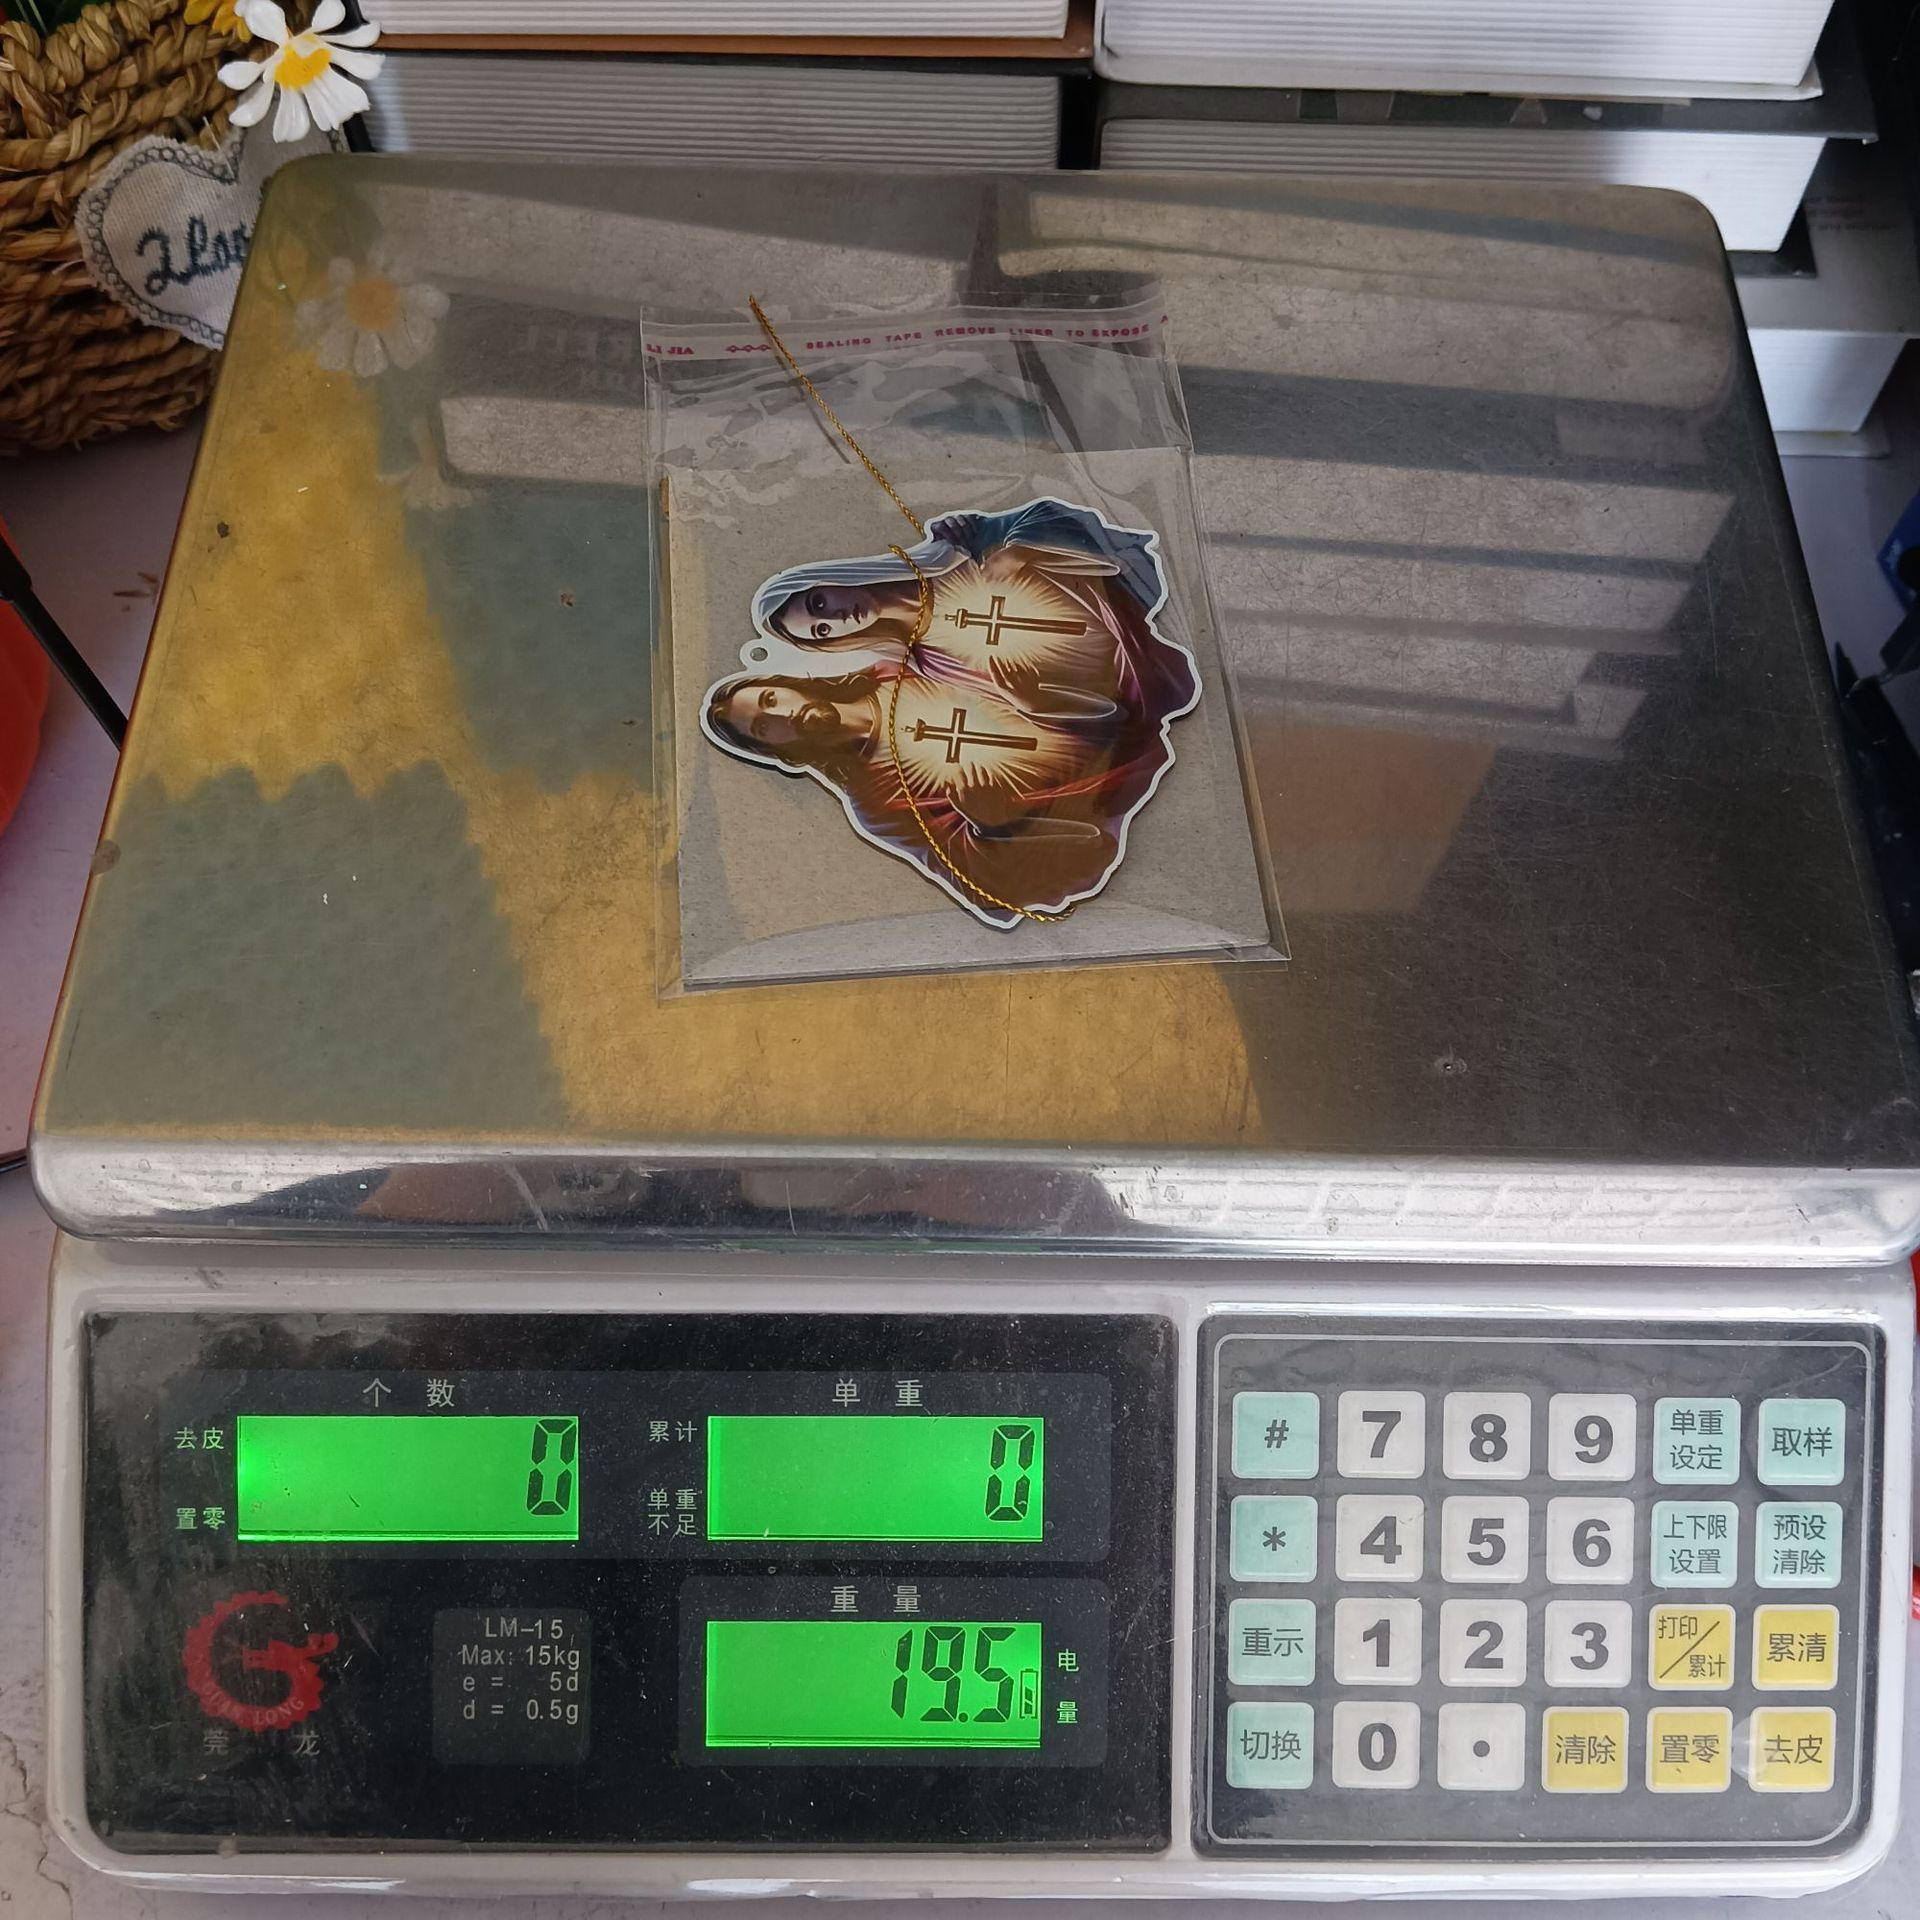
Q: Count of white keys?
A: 11